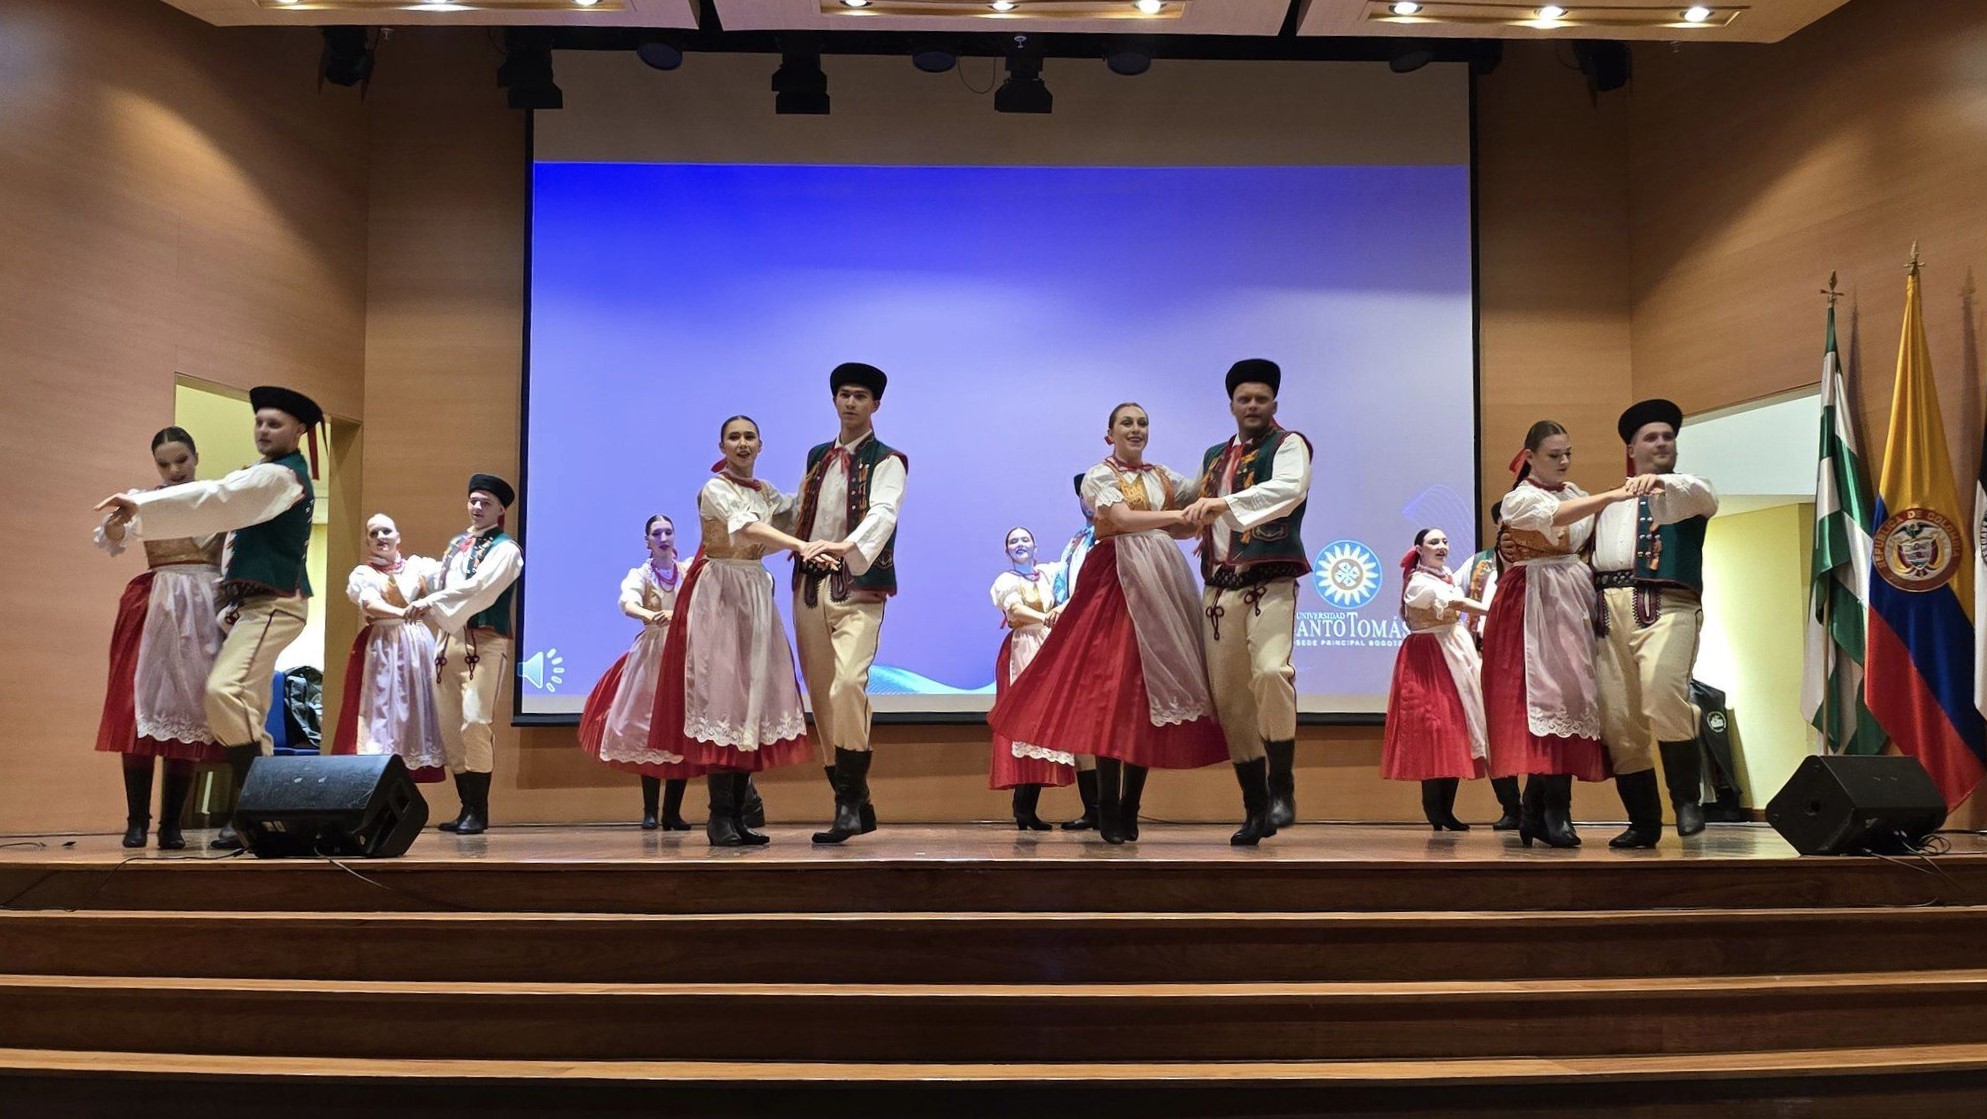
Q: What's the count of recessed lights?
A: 9